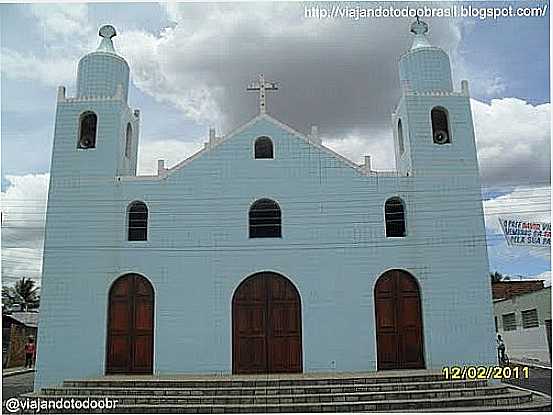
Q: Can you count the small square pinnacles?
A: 8